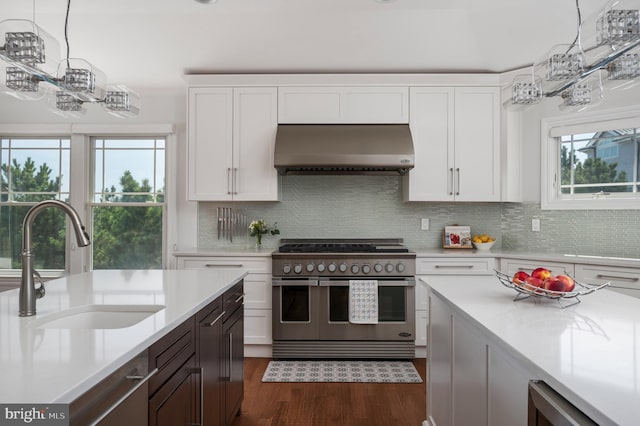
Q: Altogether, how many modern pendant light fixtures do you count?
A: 2